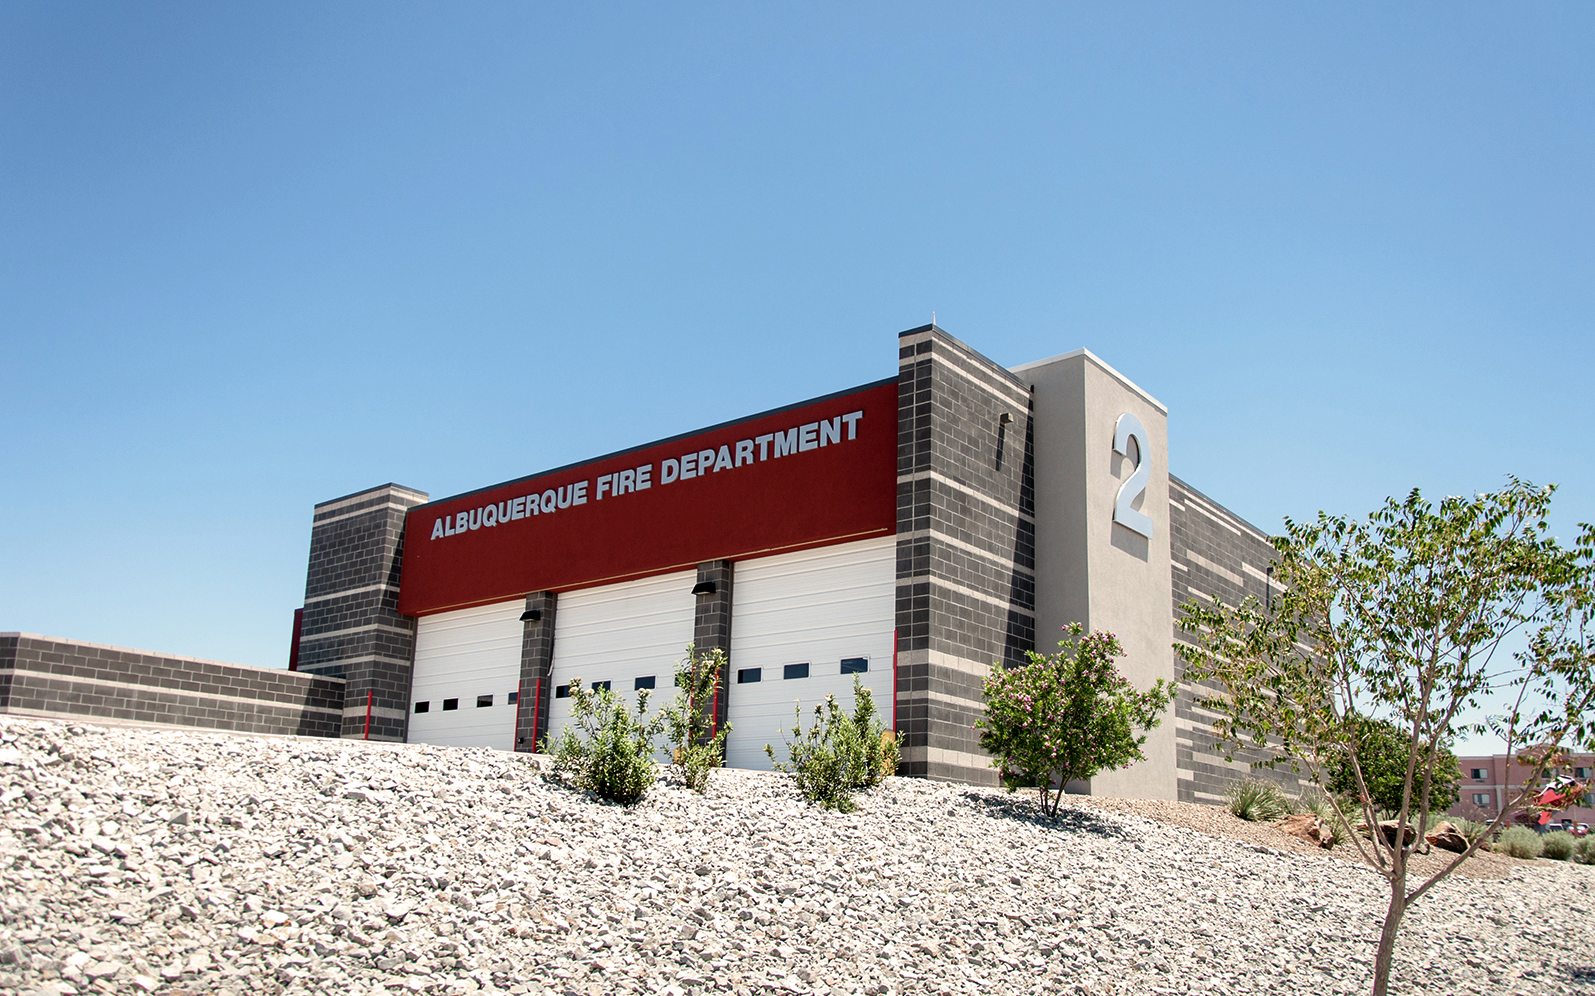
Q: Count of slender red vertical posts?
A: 6